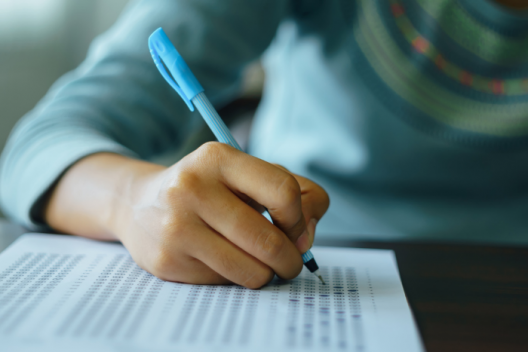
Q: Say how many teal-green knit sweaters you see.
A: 1